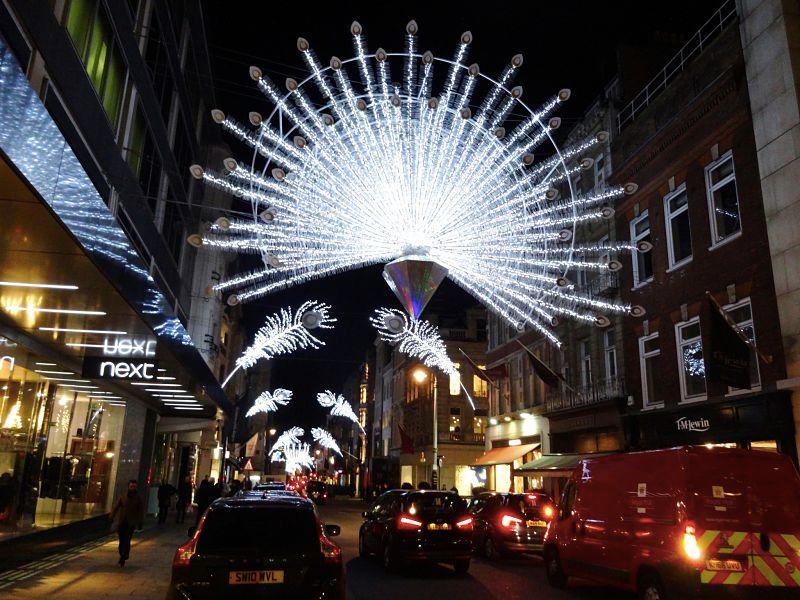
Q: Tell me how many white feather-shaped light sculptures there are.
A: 6